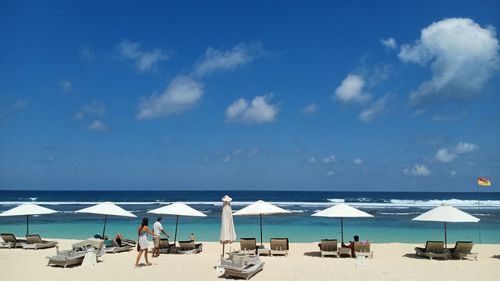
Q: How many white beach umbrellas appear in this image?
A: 7